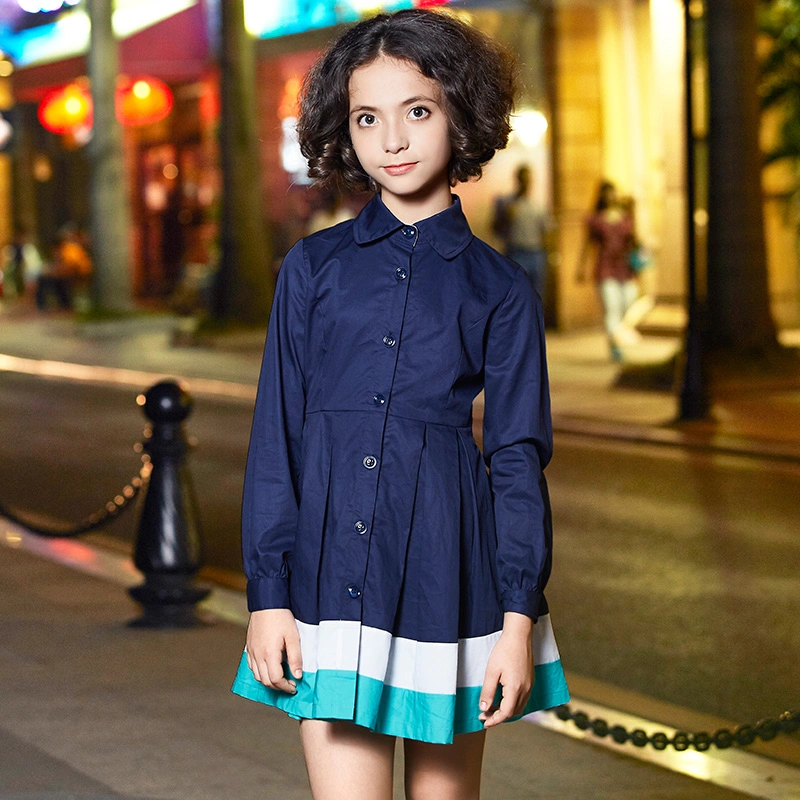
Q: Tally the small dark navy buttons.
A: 7